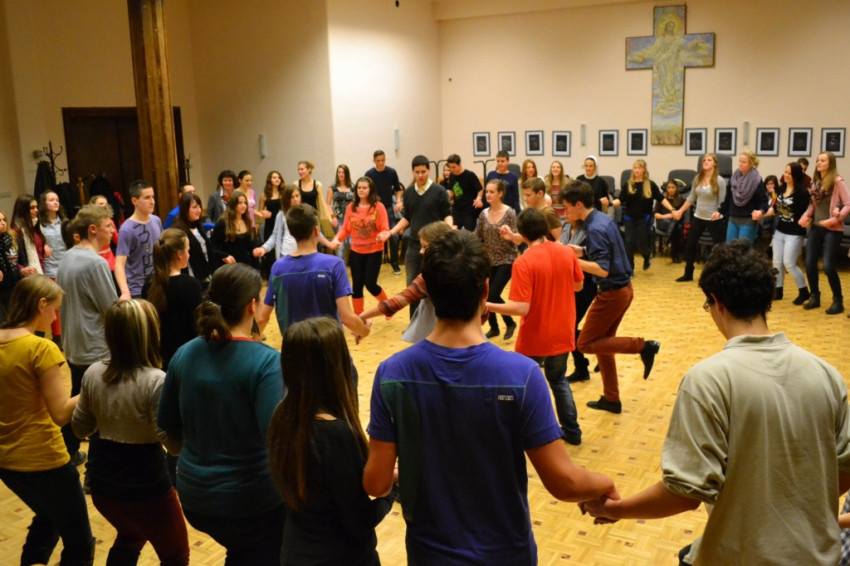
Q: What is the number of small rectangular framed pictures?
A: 11